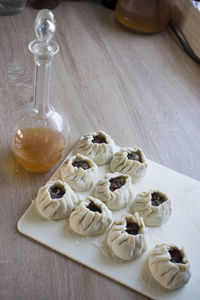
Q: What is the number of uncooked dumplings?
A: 9